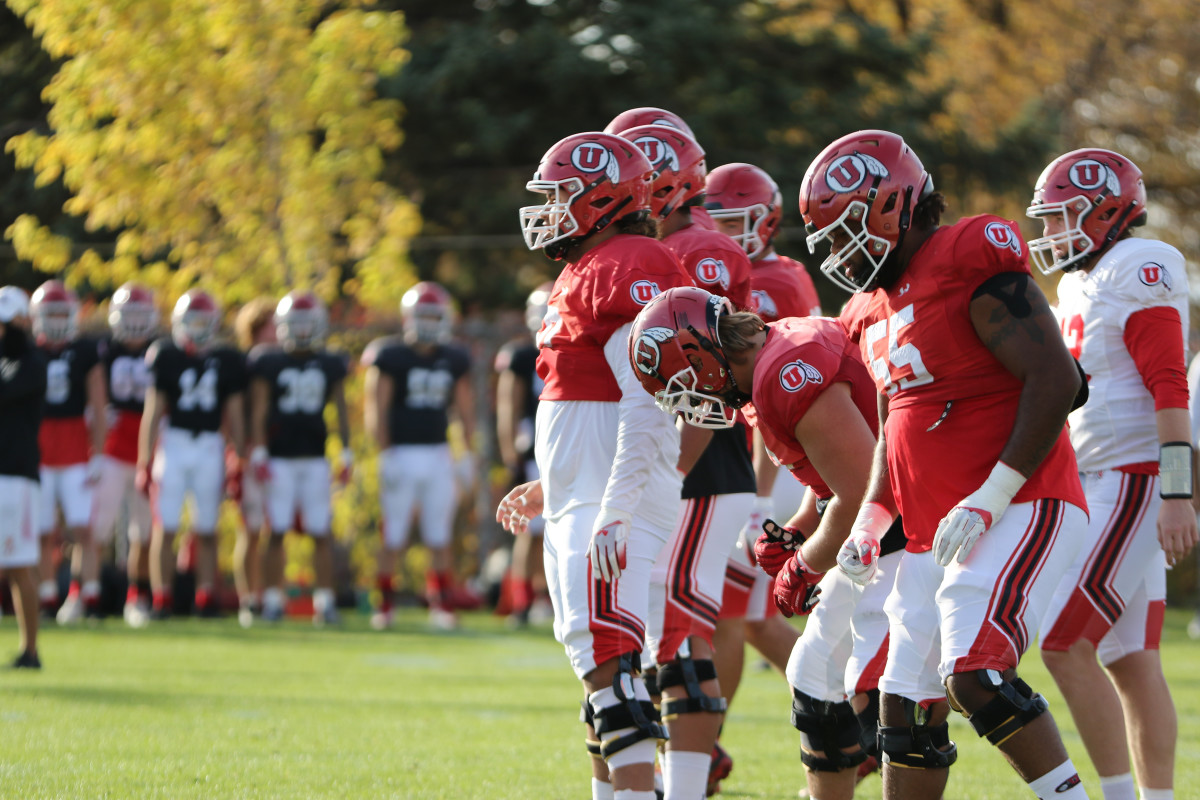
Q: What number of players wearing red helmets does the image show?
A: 13